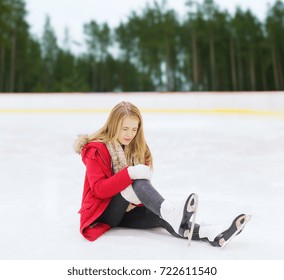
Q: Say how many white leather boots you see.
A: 2